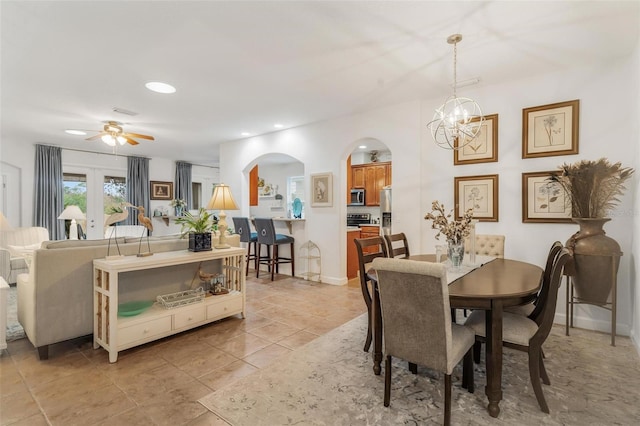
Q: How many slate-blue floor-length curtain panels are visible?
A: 3